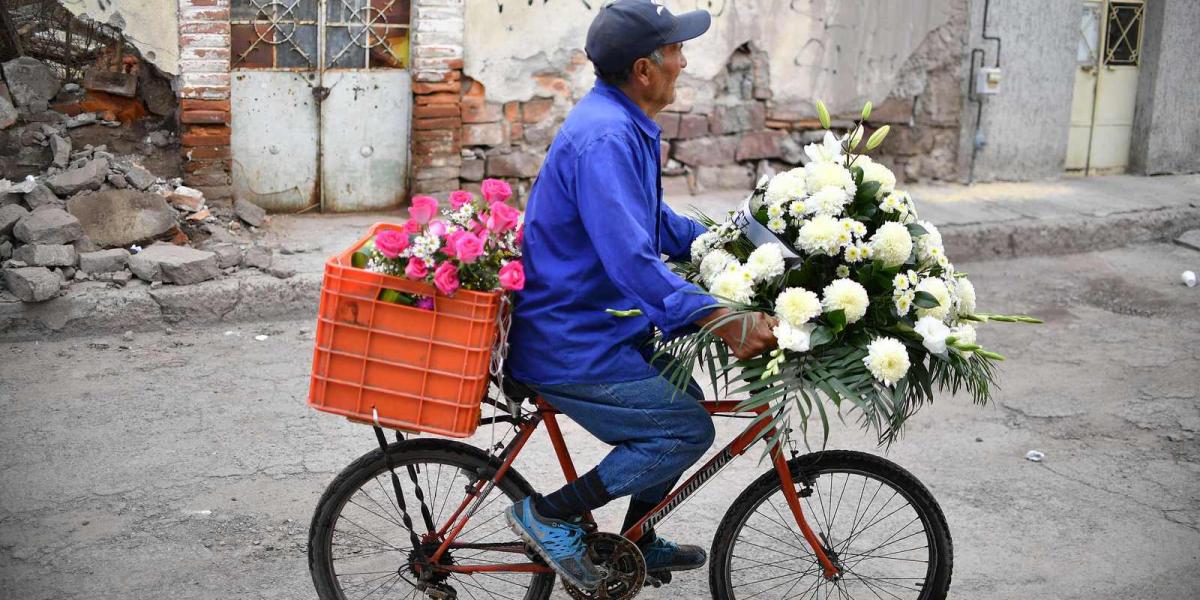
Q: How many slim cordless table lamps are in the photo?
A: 0